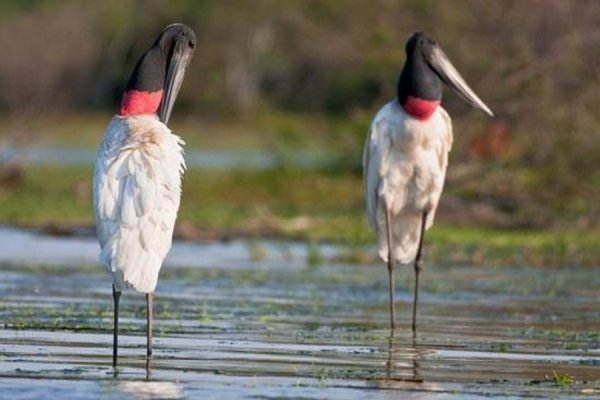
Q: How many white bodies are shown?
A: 2